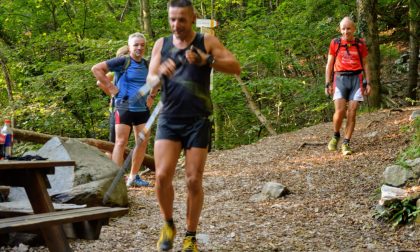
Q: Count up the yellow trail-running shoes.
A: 4